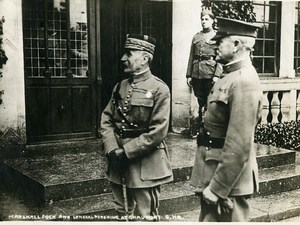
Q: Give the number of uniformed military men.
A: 3